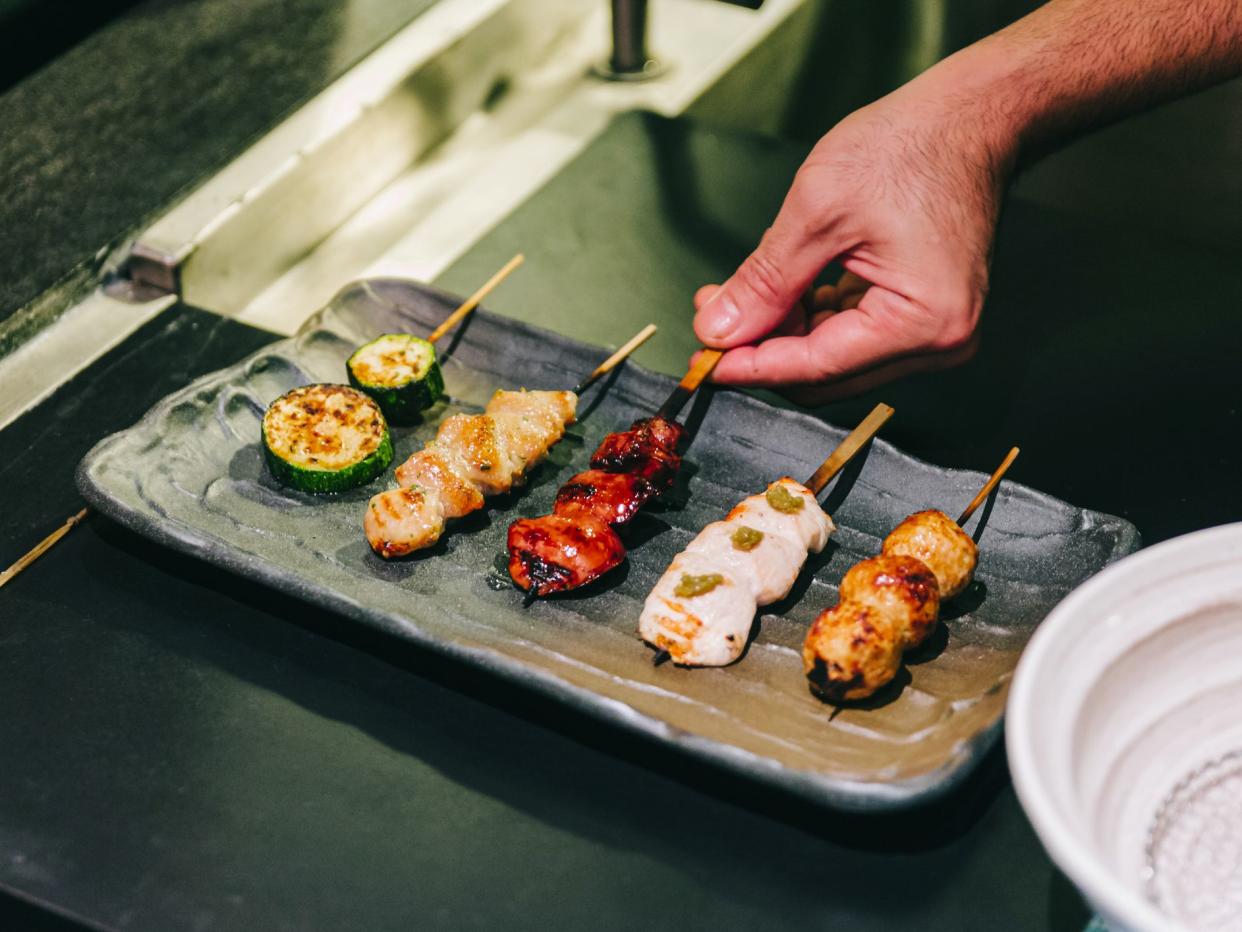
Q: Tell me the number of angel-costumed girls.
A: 0